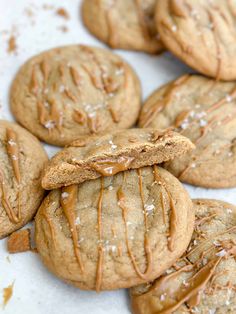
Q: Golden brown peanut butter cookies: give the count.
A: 8